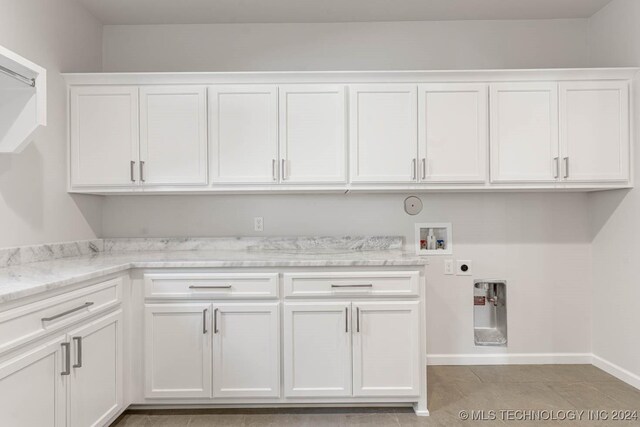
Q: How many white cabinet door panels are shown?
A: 14